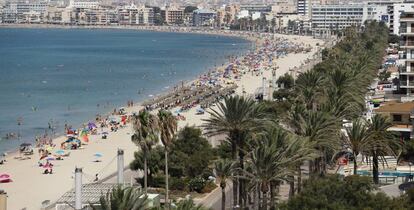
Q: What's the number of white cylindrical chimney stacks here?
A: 2